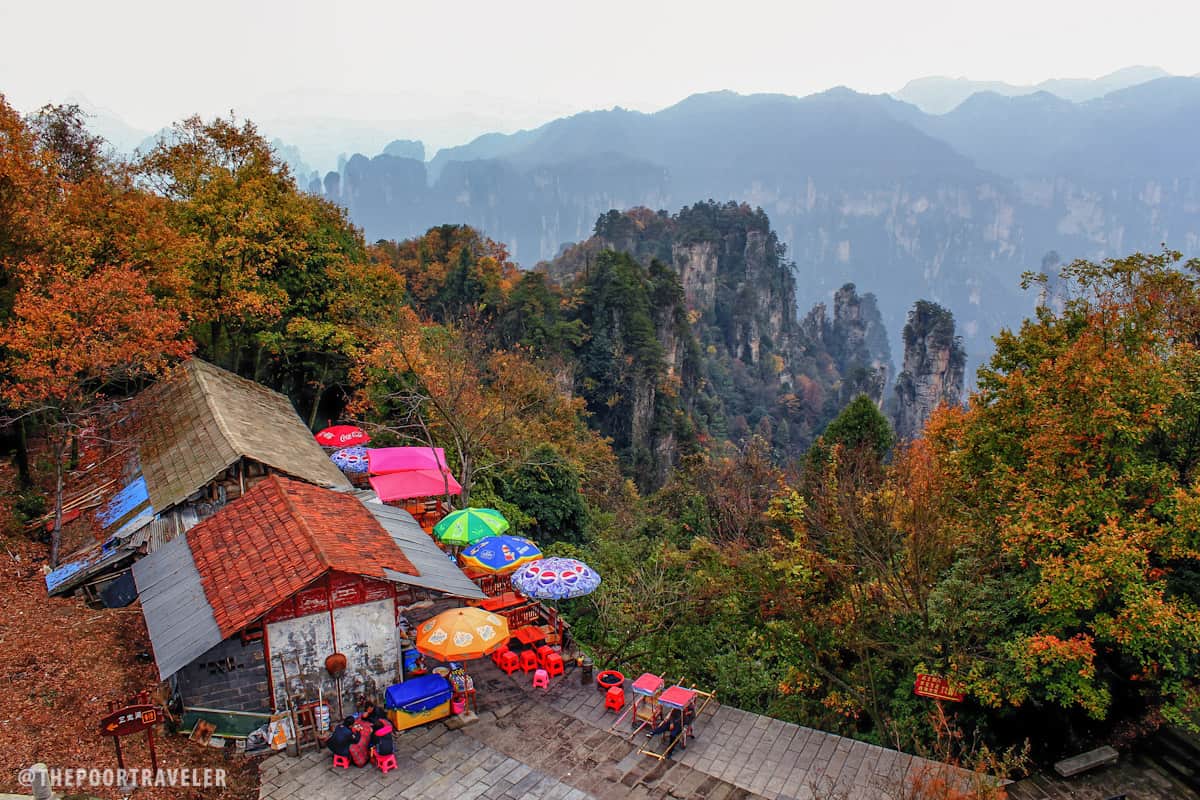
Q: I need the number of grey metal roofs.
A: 2